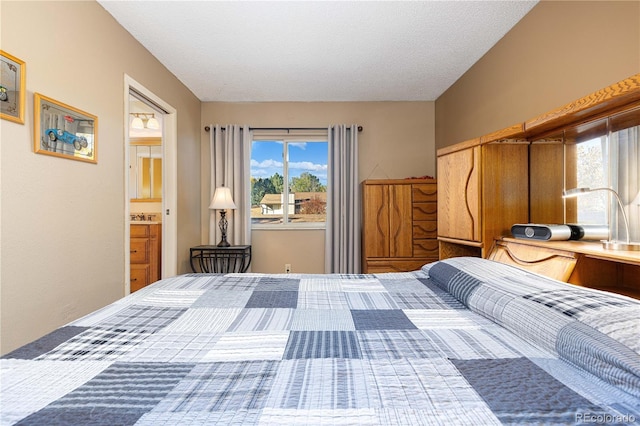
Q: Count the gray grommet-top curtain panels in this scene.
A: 2